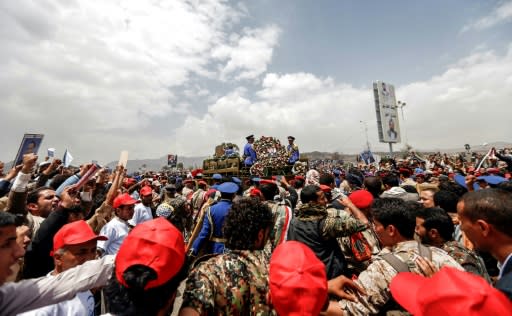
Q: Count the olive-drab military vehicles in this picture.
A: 1